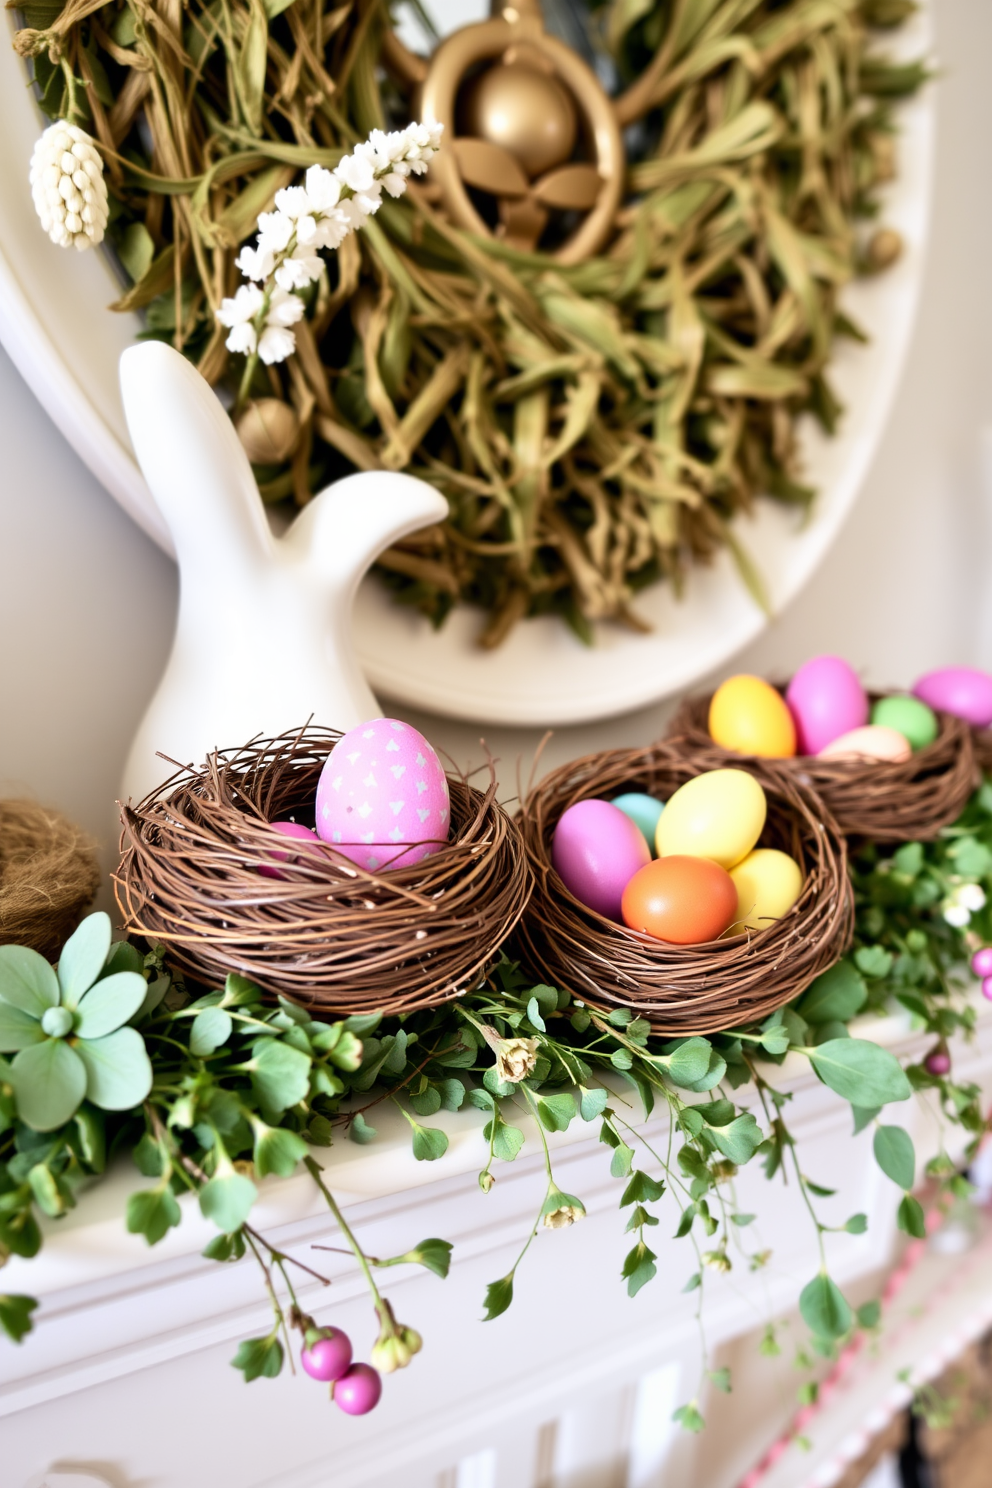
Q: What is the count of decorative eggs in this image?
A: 12